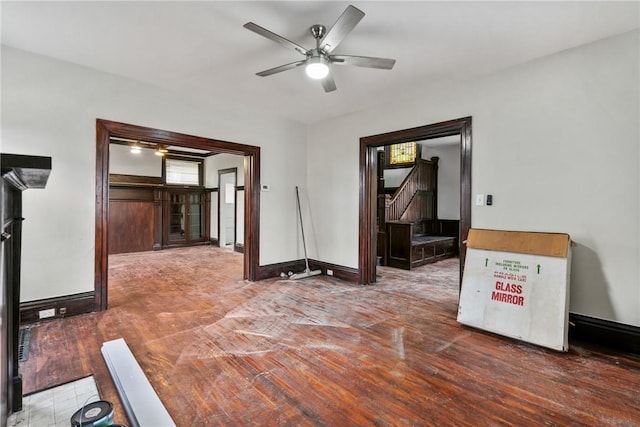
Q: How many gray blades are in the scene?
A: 5